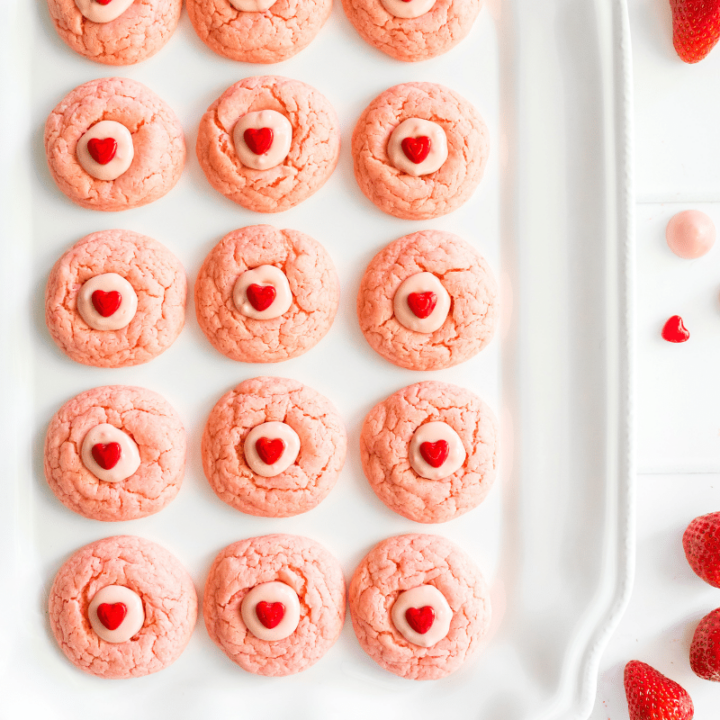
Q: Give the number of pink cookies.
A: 15